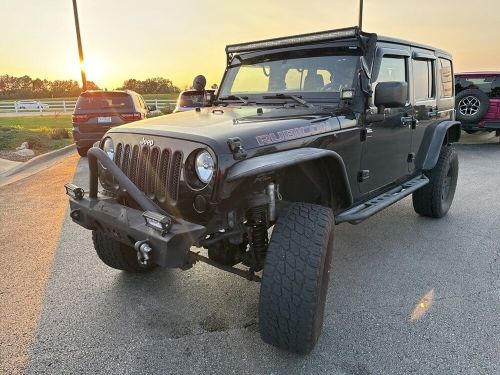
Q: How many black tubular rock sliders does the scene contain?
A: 1